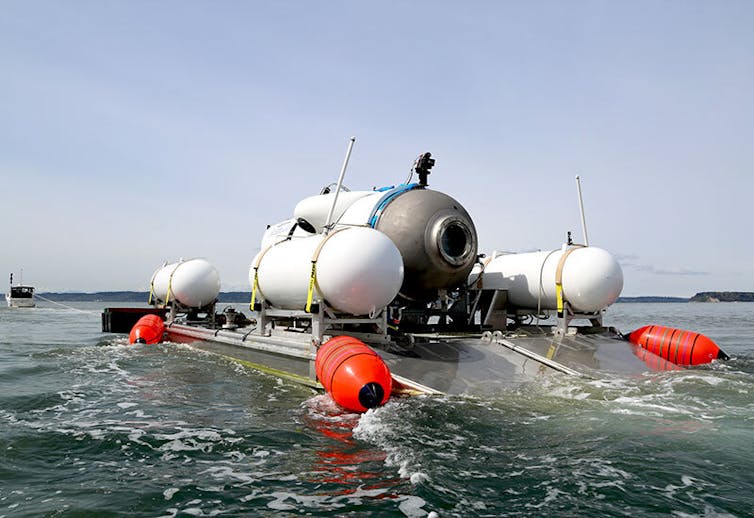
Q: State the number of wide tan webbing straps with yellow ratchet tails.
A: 5